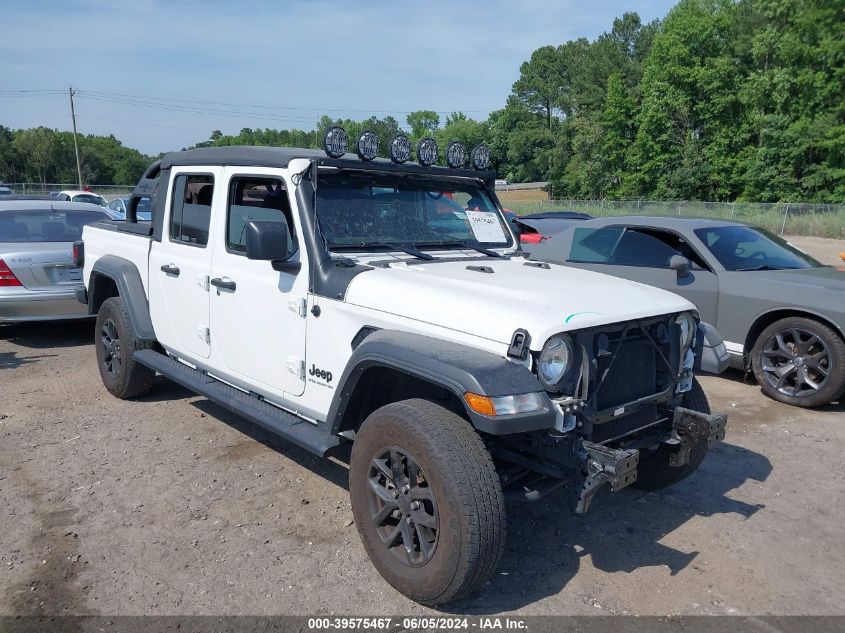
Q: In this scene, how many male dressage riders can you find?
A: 0